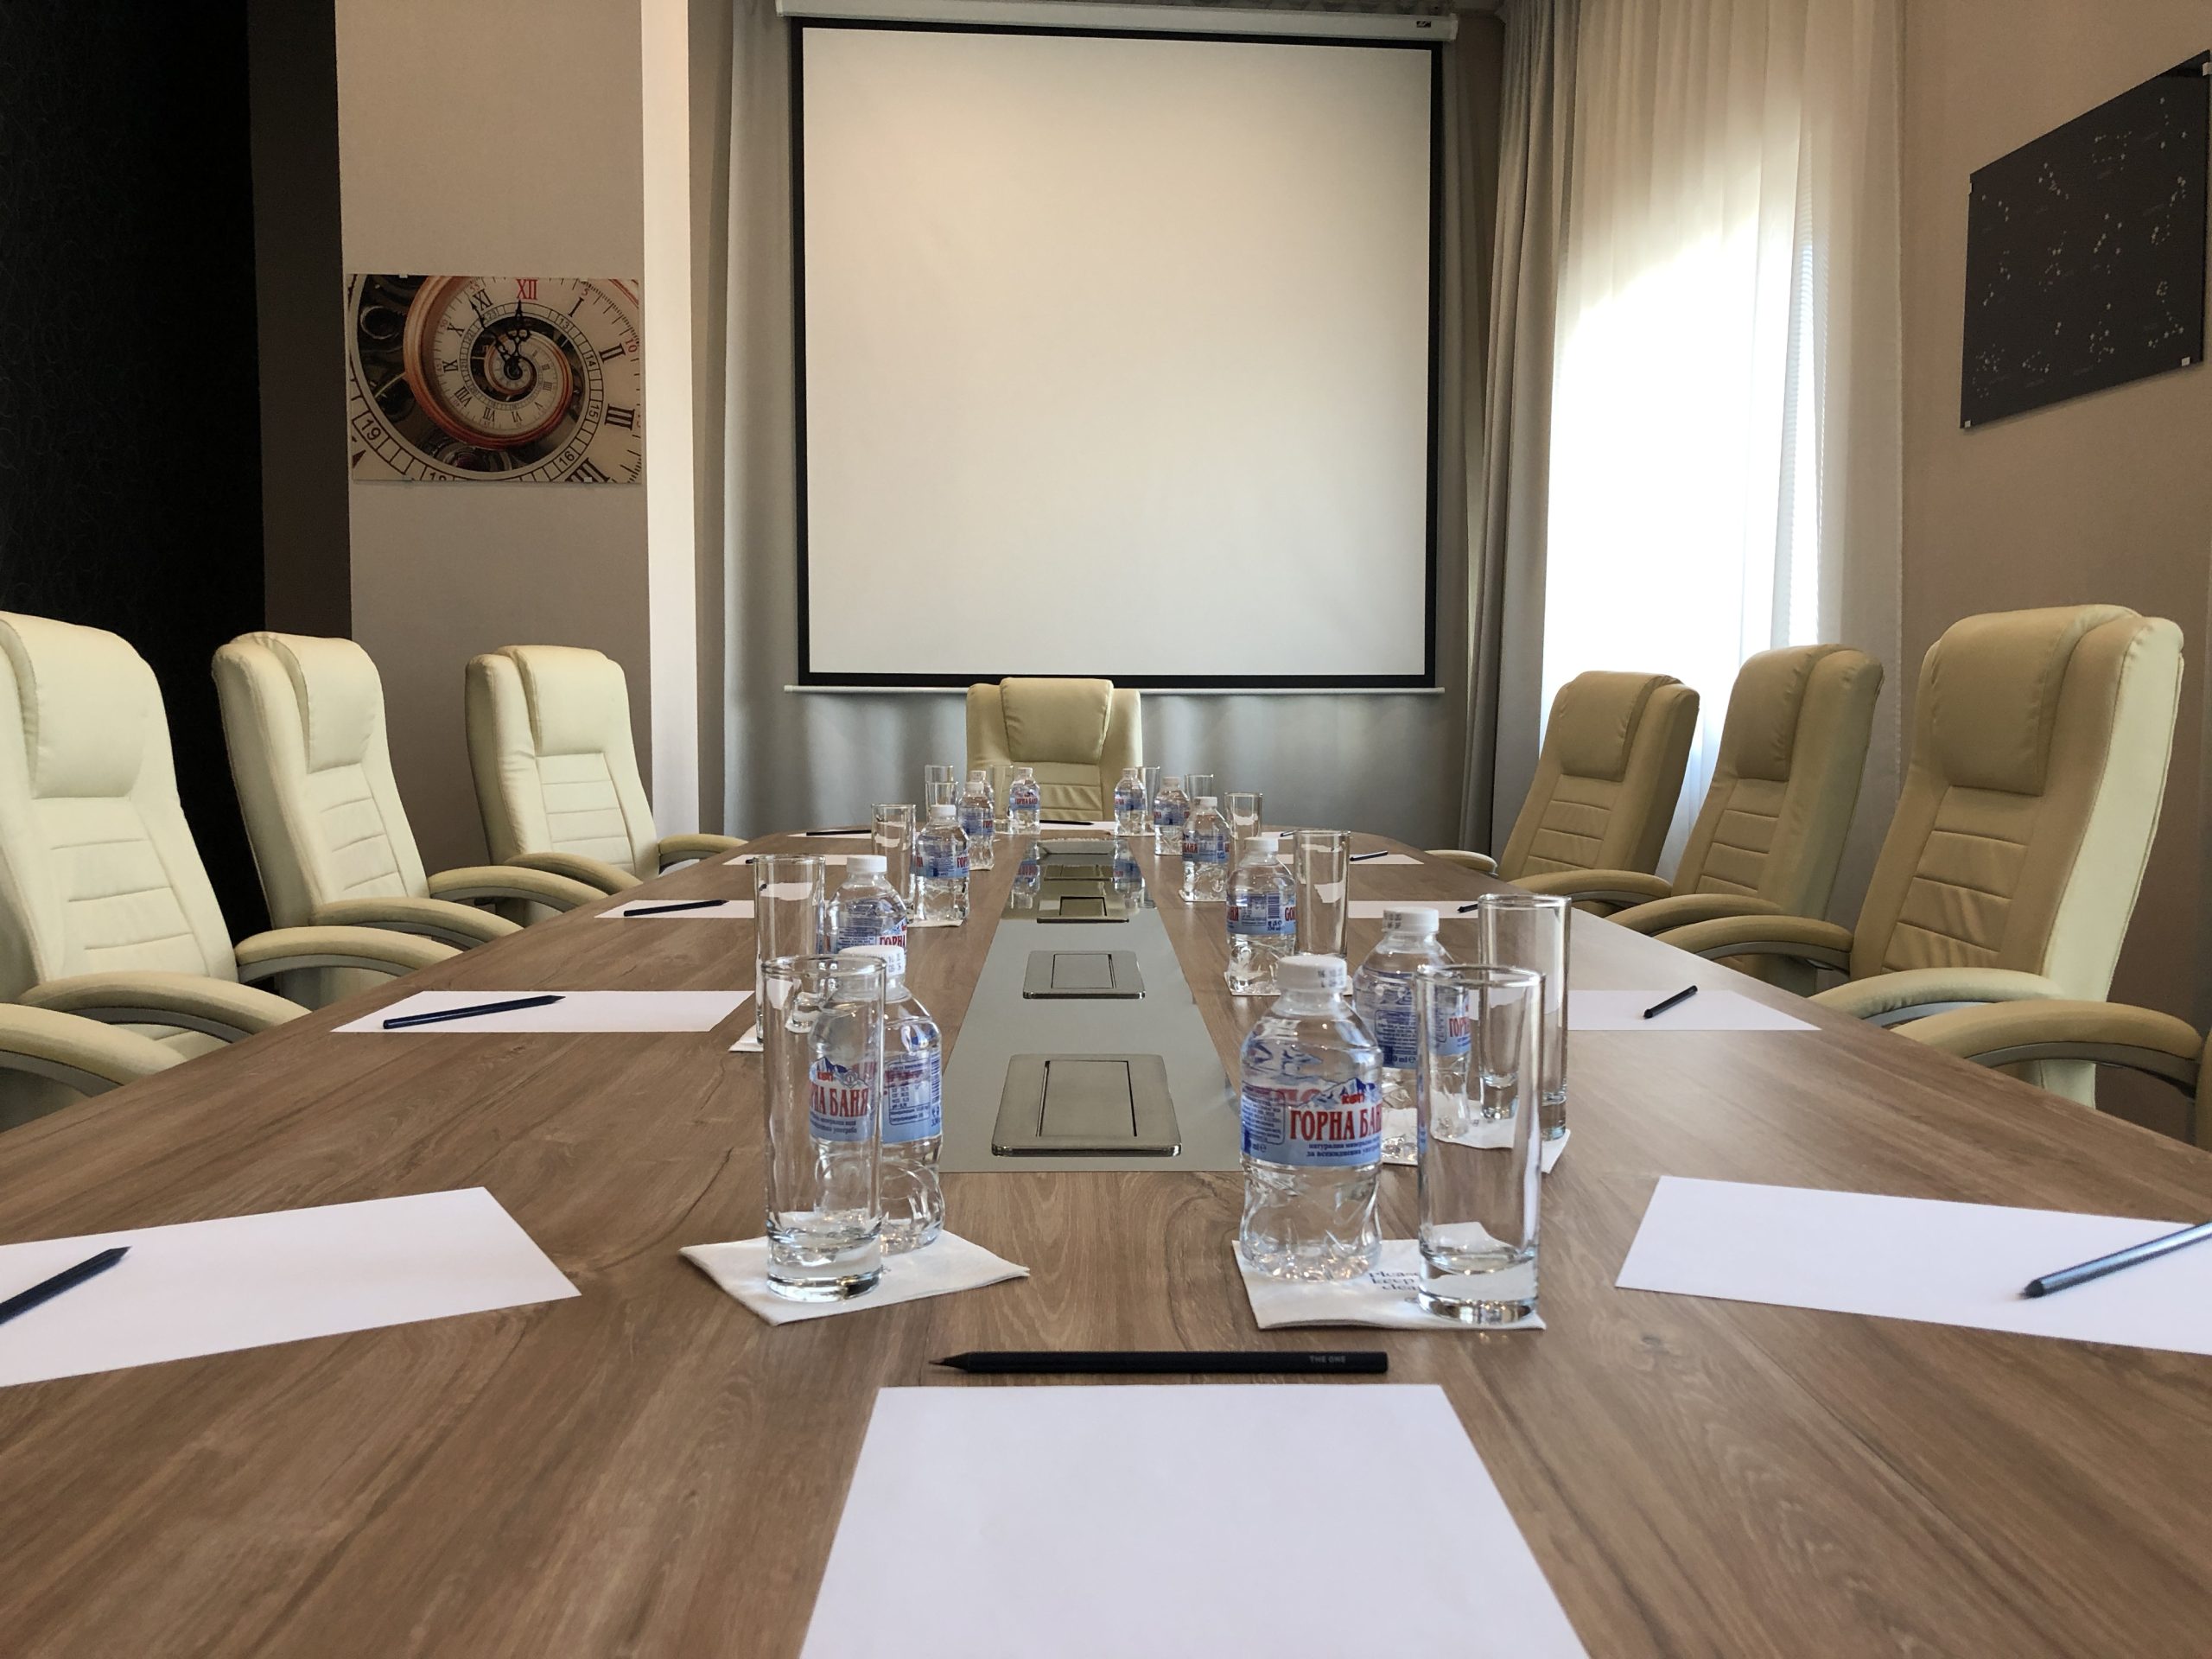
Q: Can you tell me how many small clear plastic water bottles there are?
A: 12